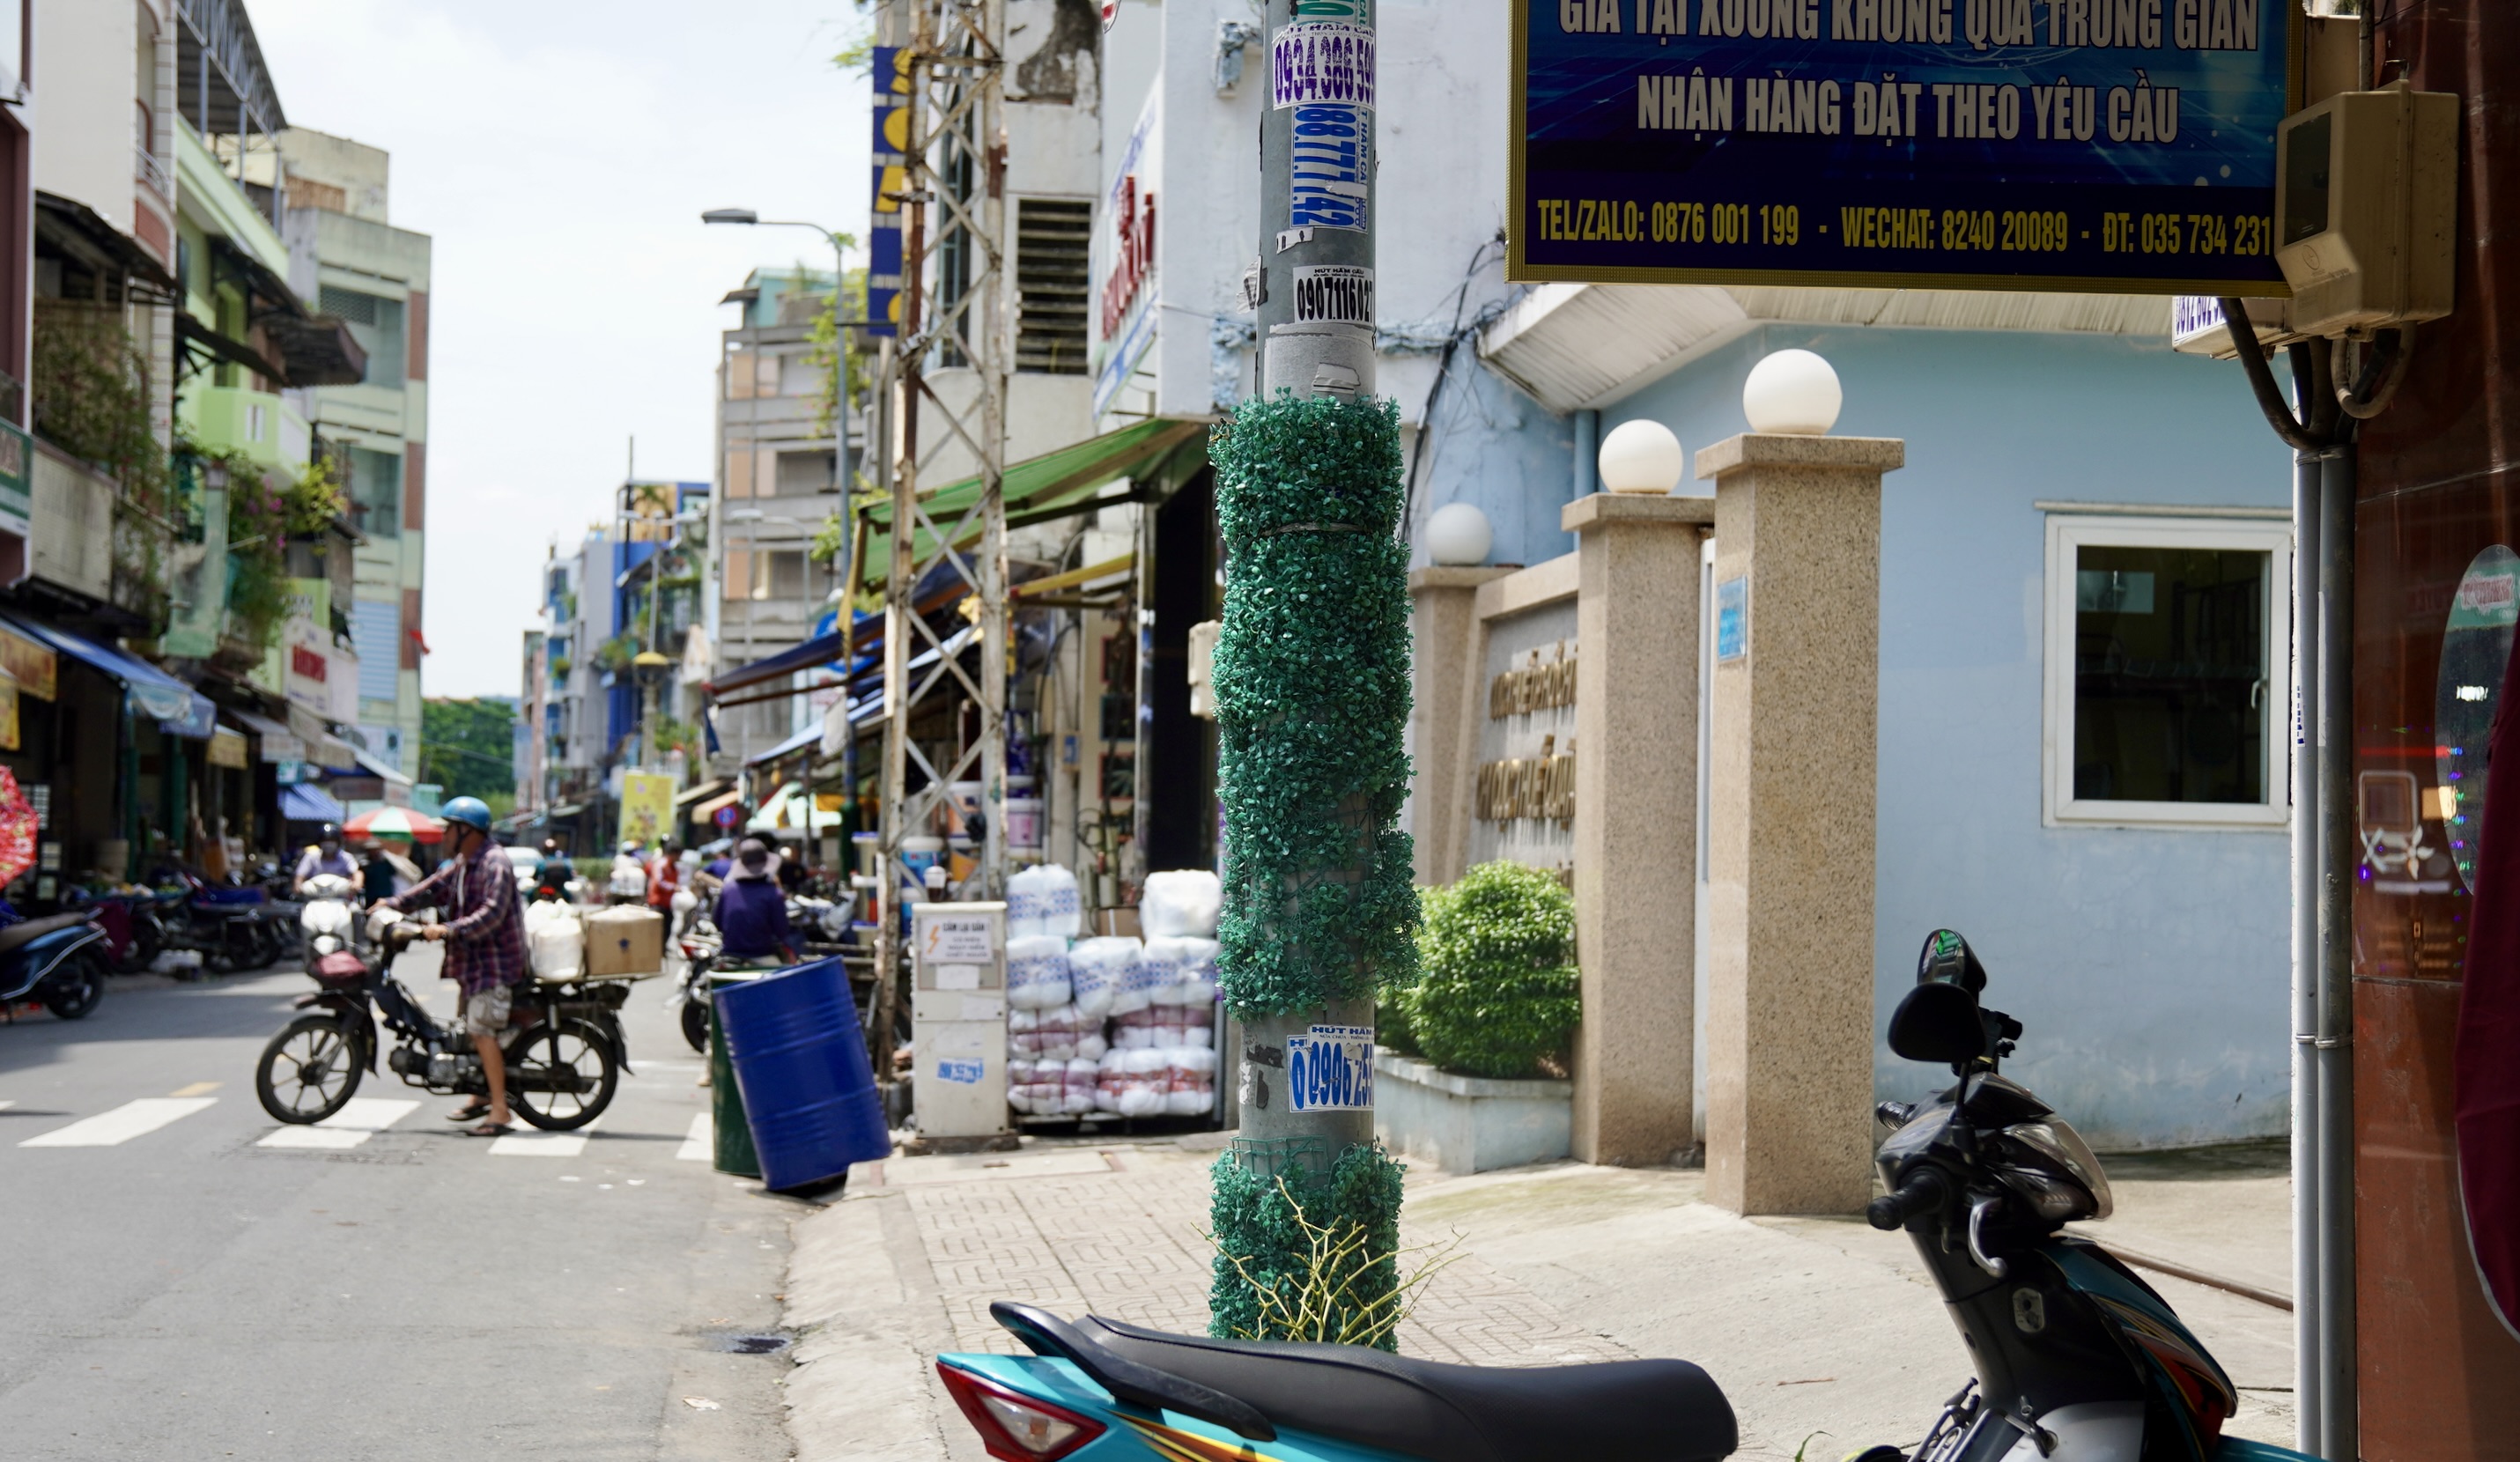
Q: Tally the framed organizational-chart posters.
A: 0